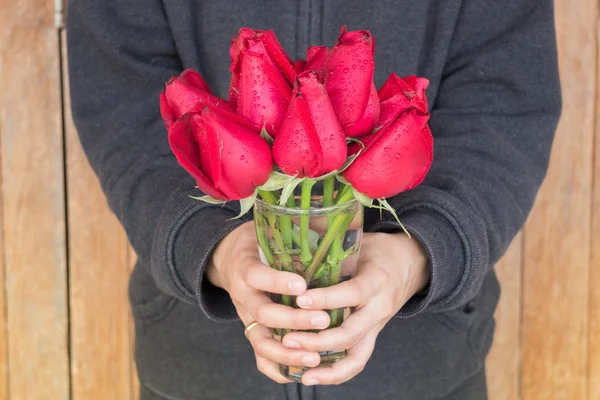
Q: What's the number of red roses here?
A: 8